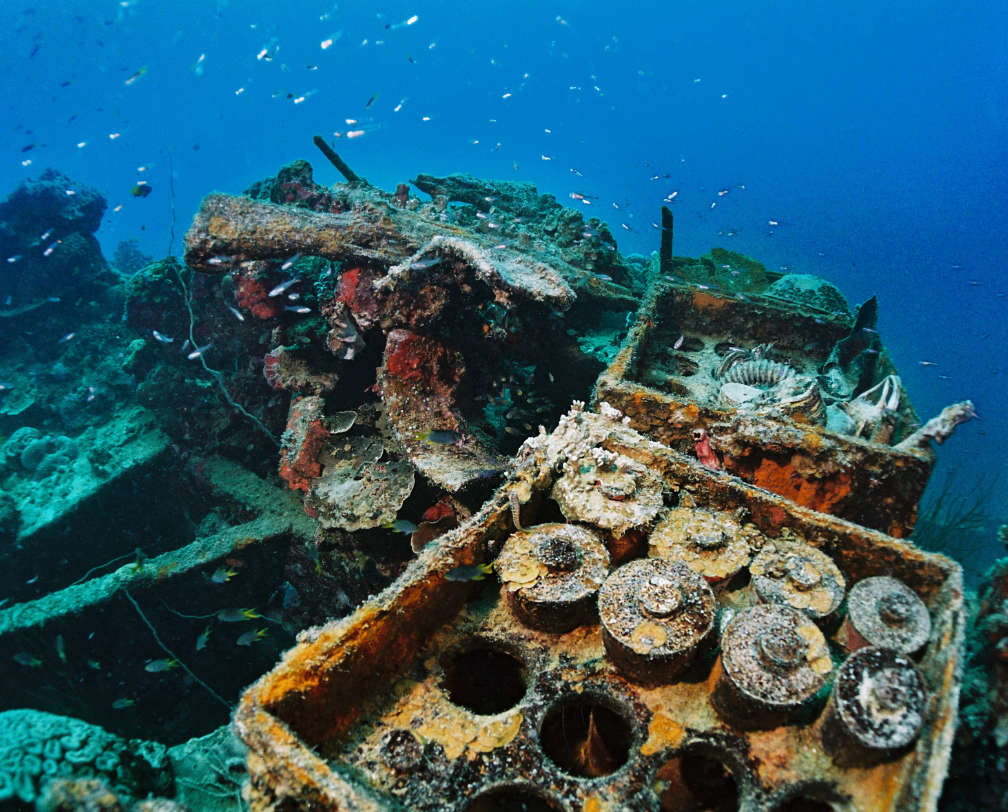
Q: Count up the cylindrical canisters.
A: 8